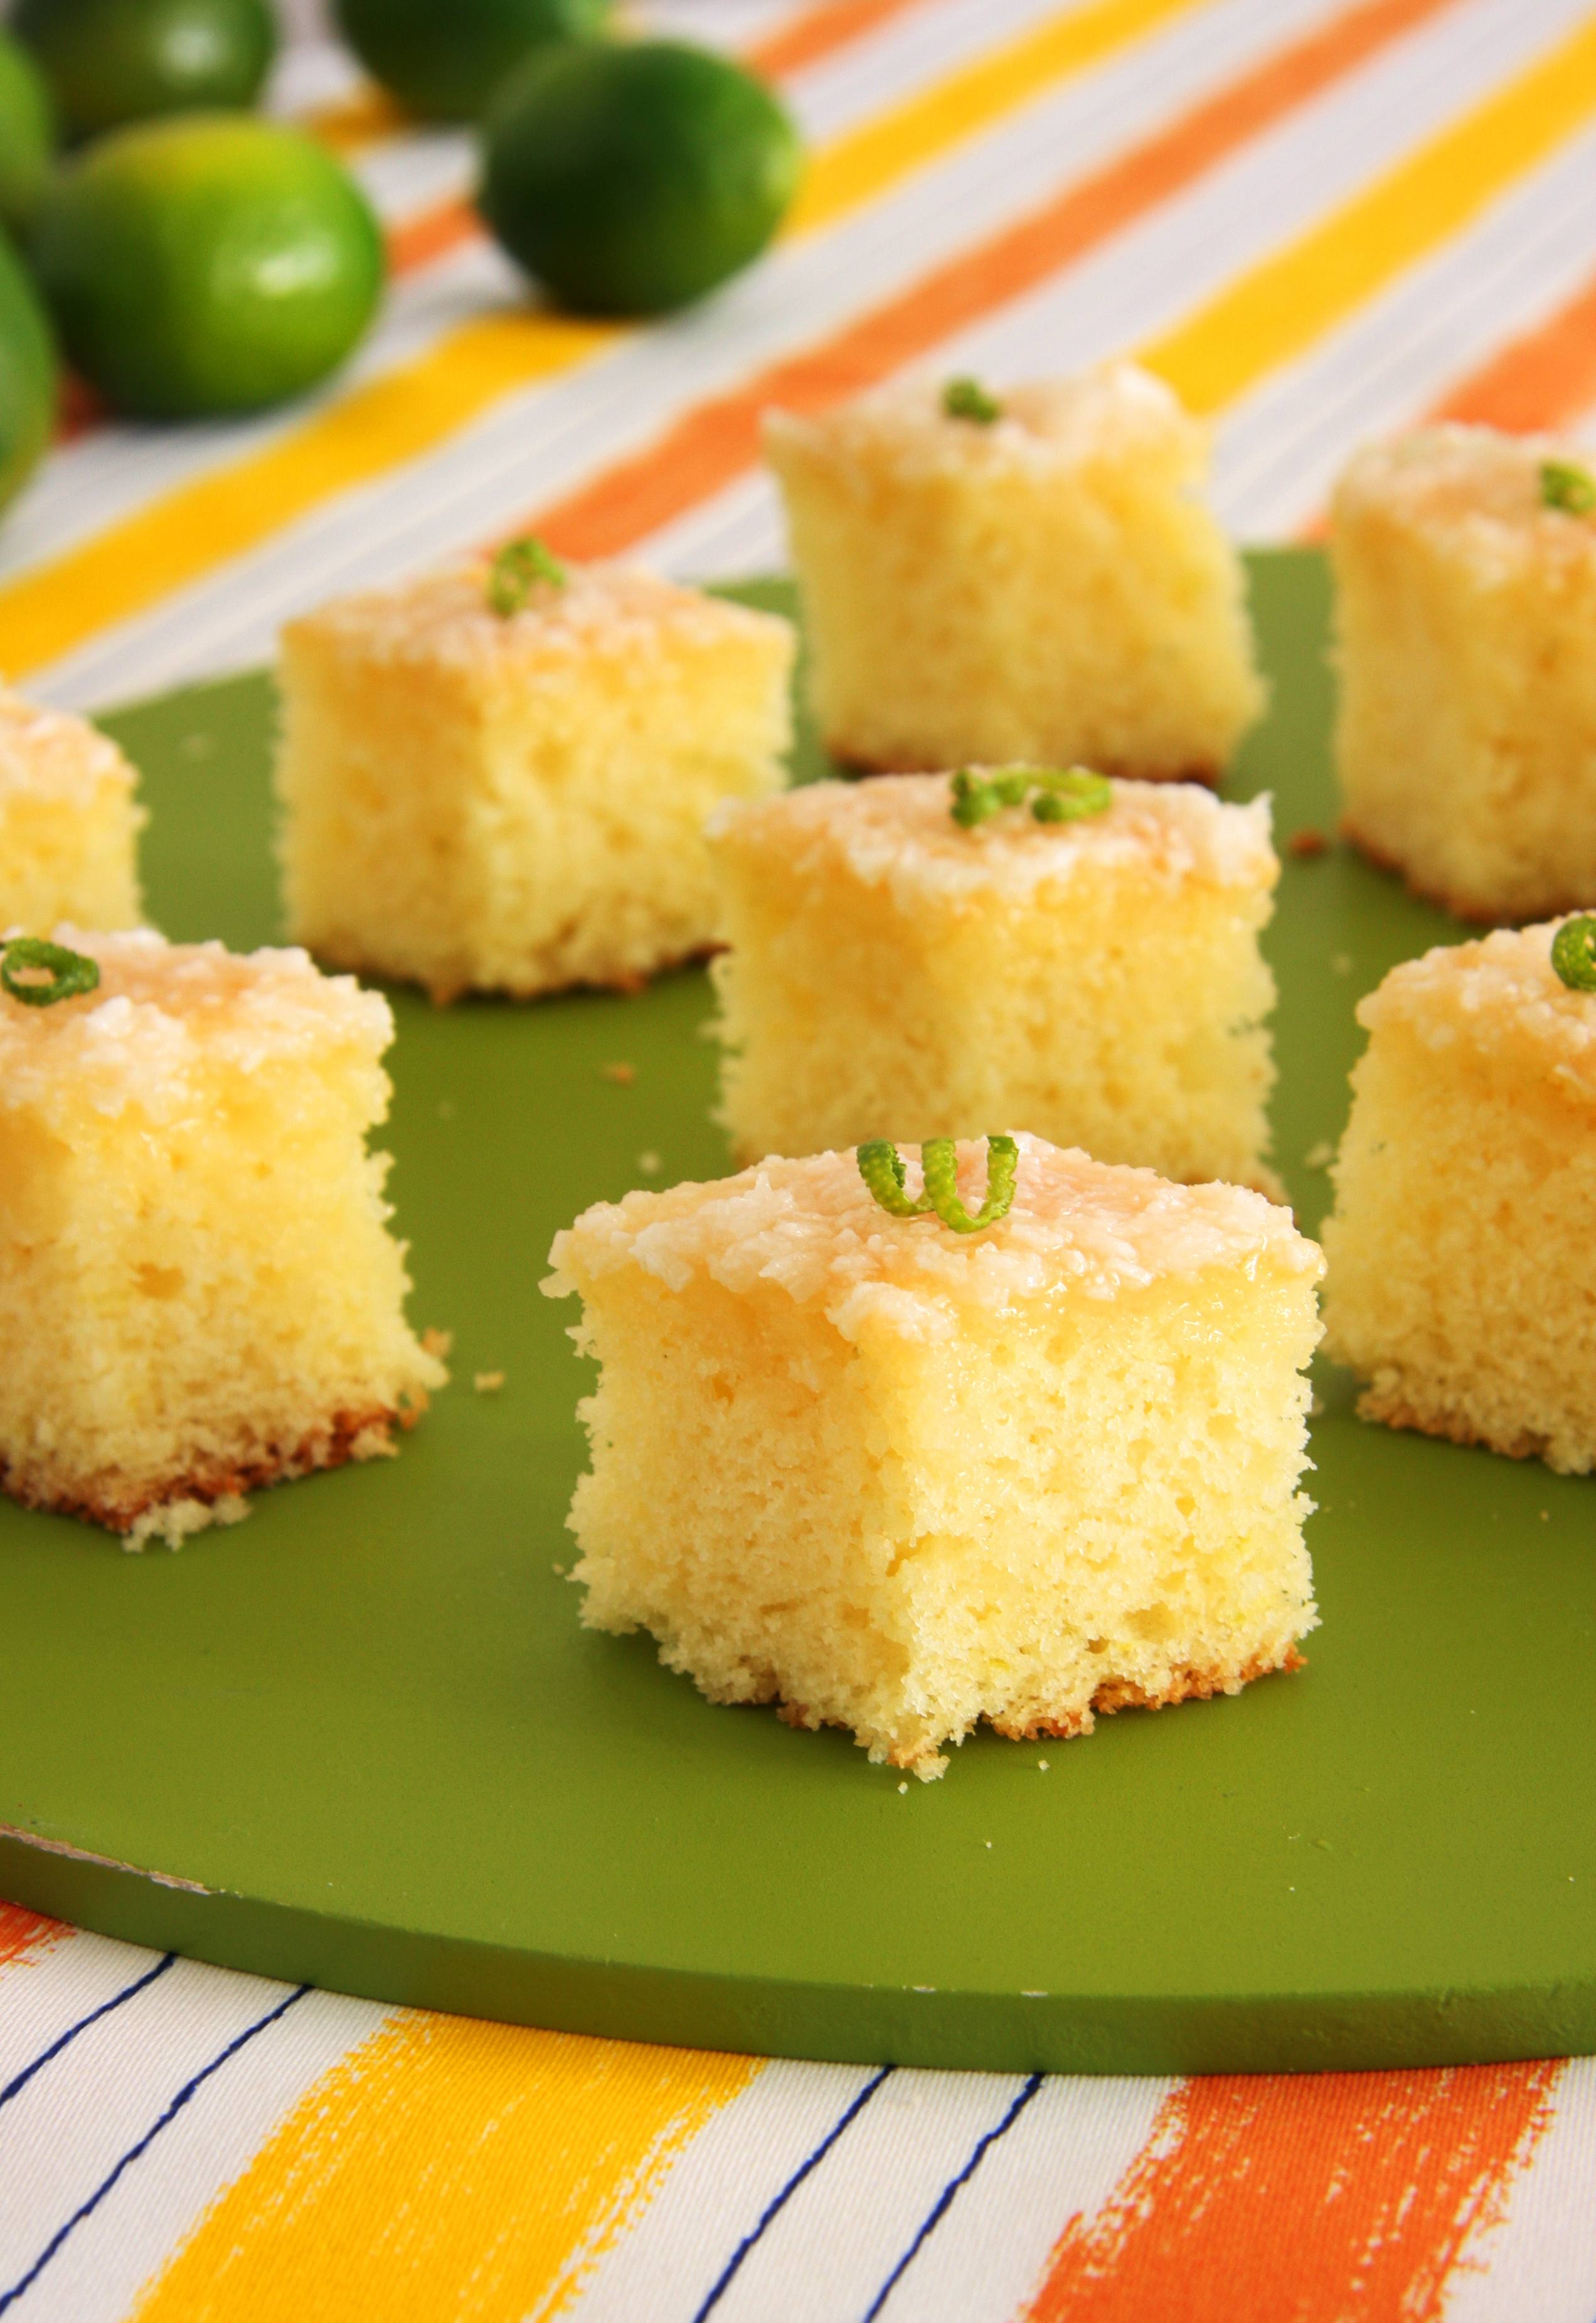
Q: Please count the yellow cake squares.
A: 8